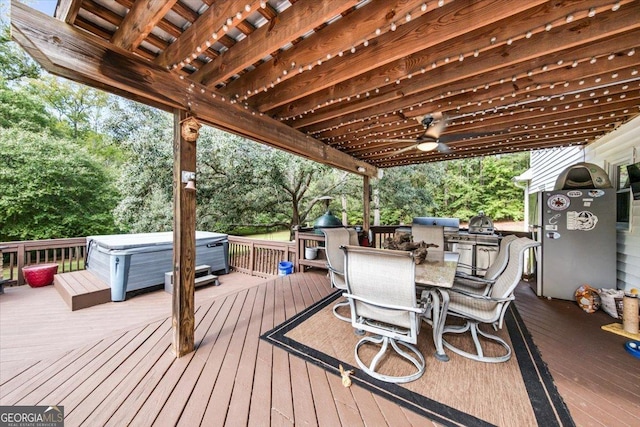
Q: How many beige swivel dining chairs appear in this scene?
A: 6